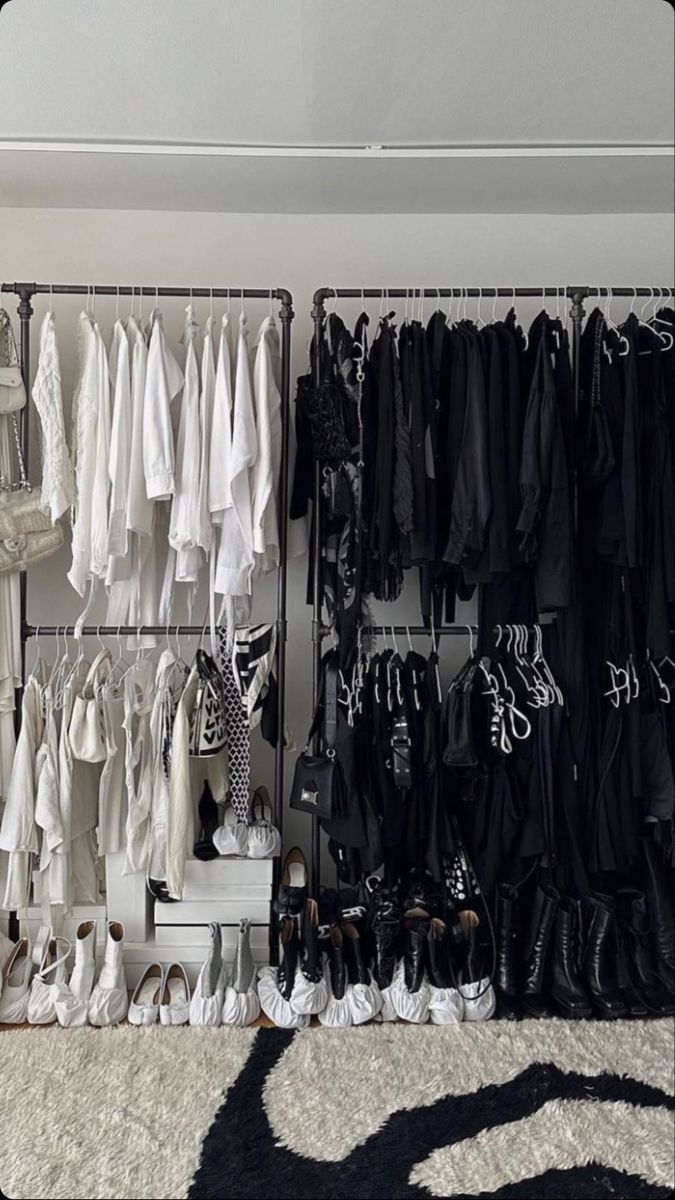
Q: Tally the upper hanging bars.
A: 2